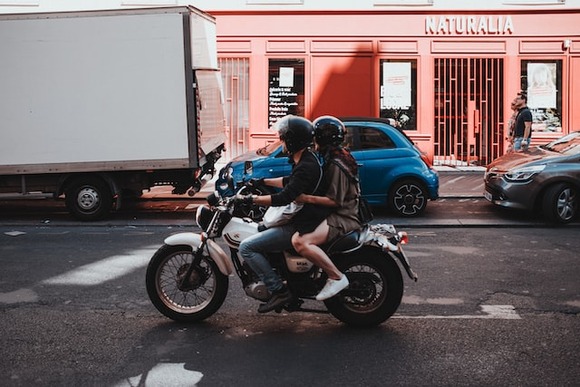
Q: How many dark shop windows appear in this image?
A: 3